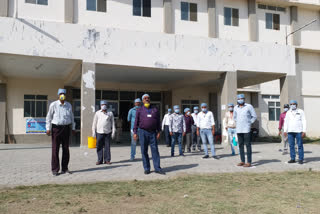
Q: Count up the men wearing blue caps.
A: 12